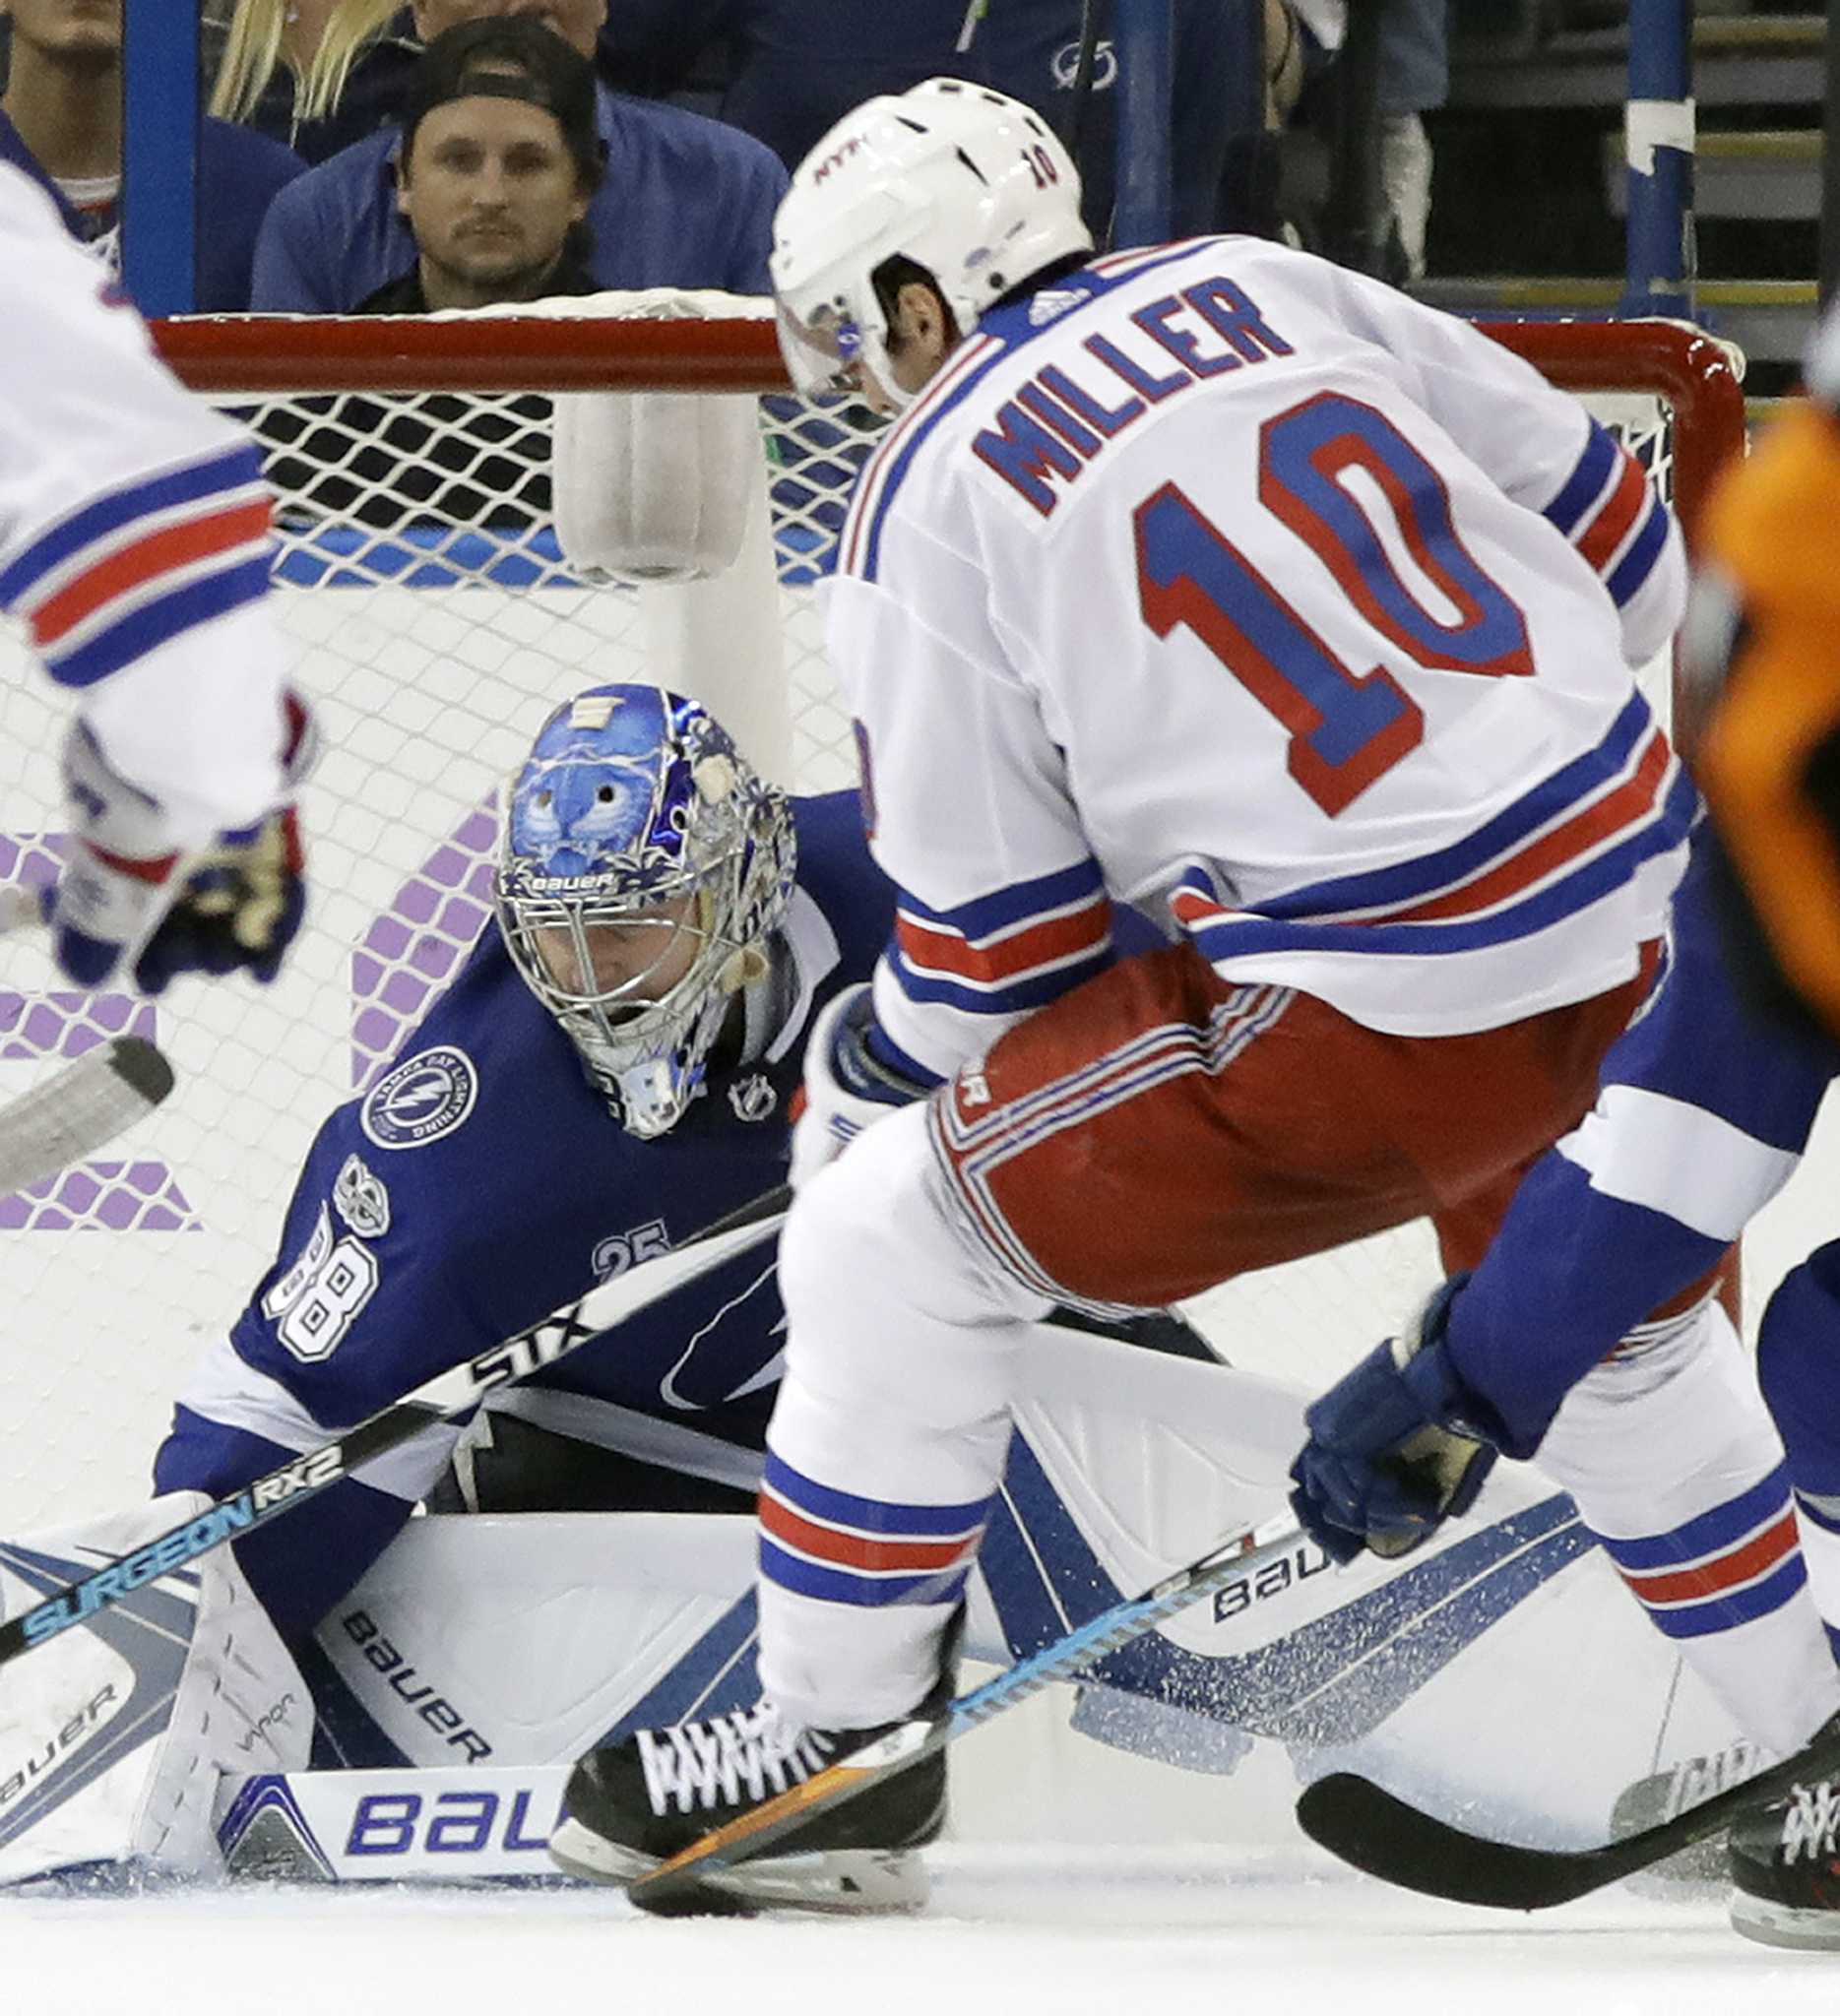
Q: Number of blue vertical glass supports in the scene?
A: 3